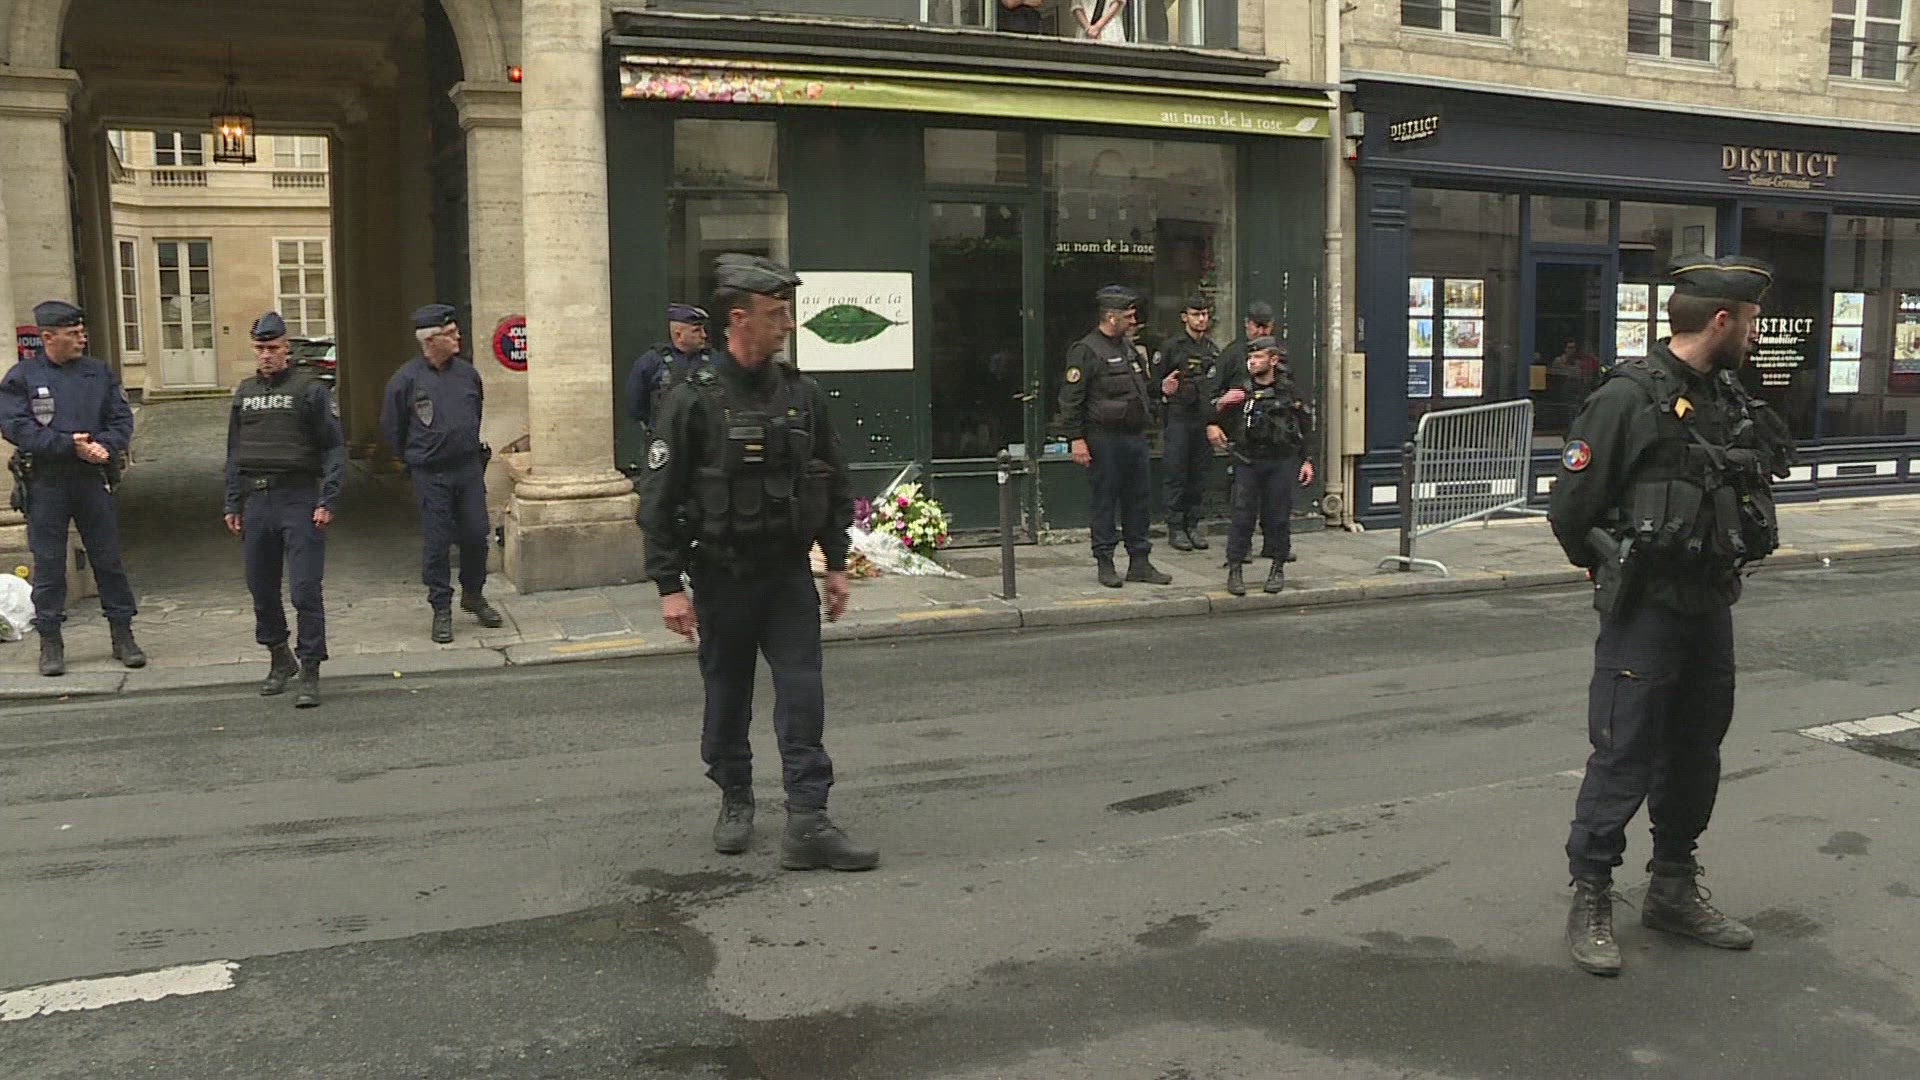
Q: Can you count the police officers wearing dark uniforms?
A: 10